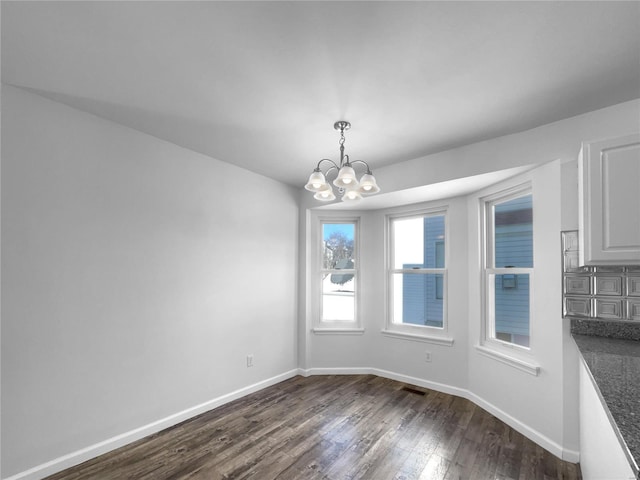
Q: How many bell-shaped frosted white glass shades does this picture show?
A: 5